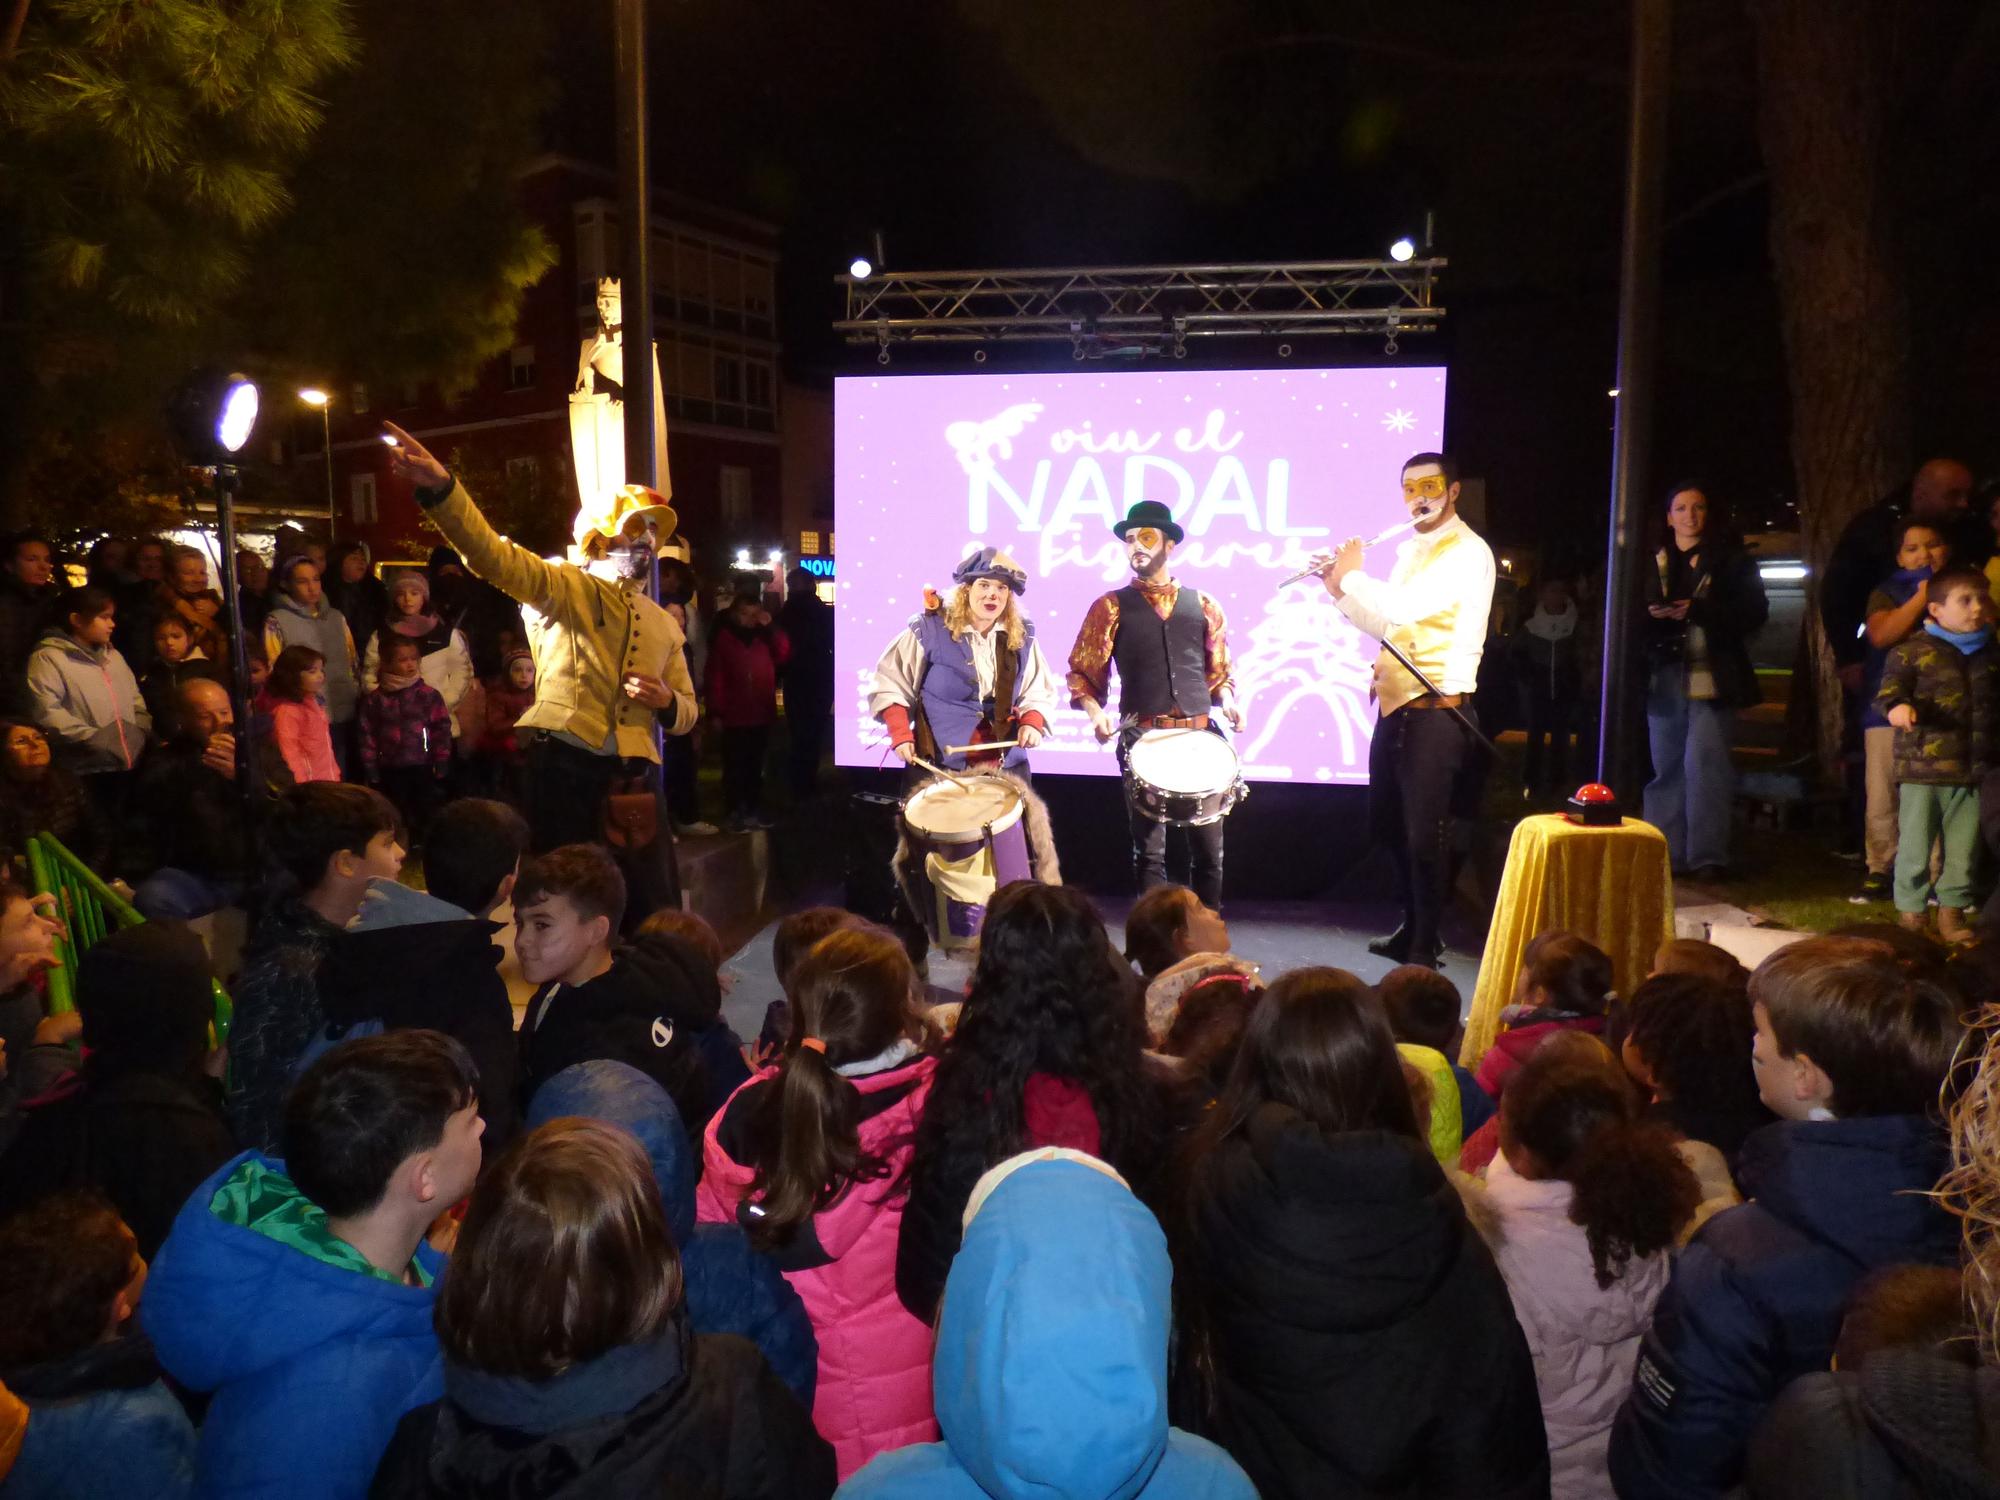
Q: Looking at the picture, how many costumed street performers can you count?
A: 4